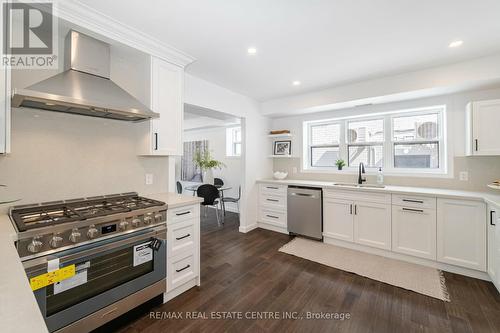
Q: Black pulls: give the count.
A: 13